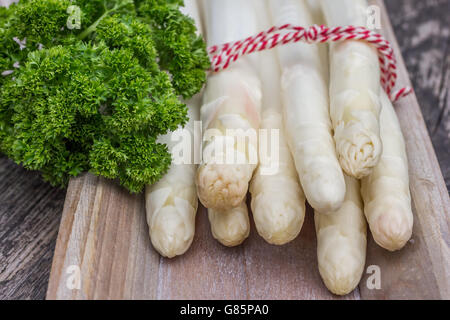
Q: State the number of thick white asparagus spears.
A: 8